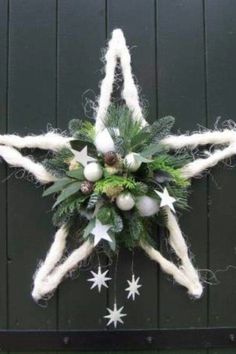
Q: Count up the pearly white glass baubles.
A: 3